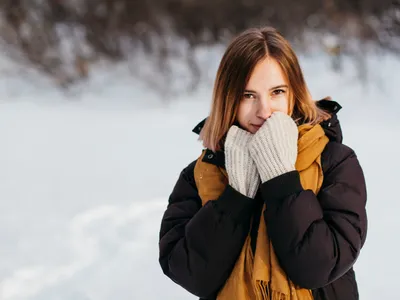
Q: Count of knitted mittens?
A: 2